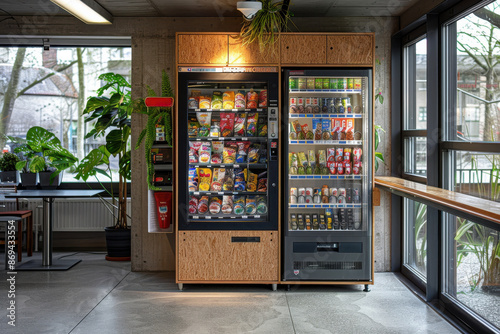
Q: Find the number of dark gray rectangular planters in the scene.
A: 3